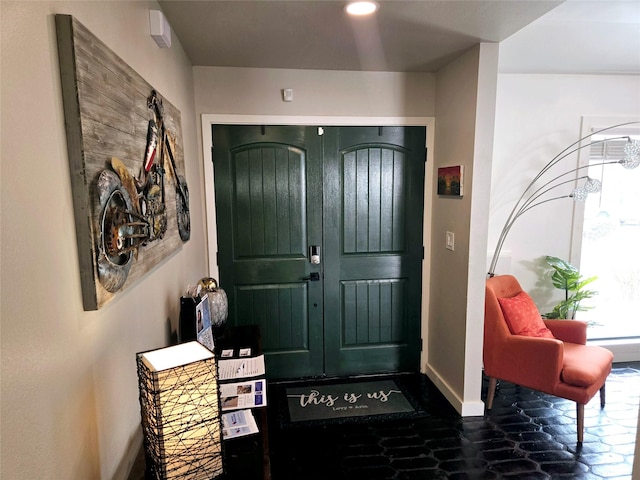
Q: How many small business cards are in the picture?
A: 2